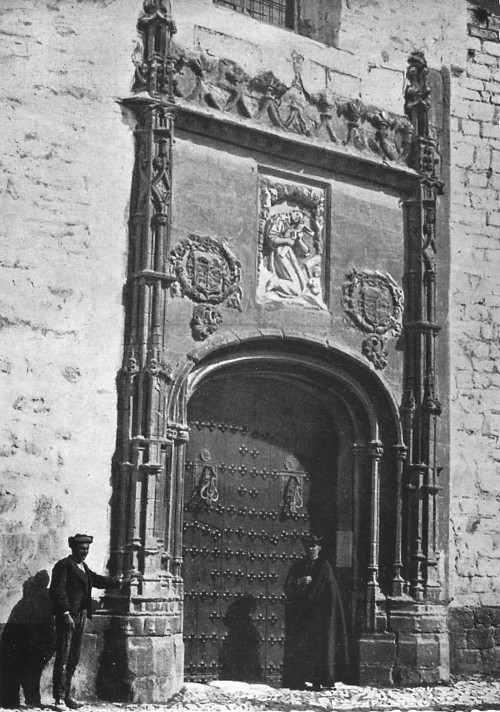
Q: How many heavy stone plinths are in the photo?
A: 2